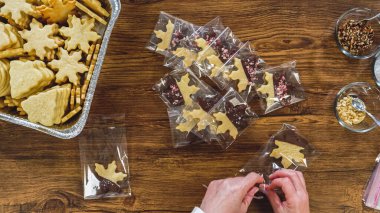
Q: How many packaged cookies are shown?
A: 12